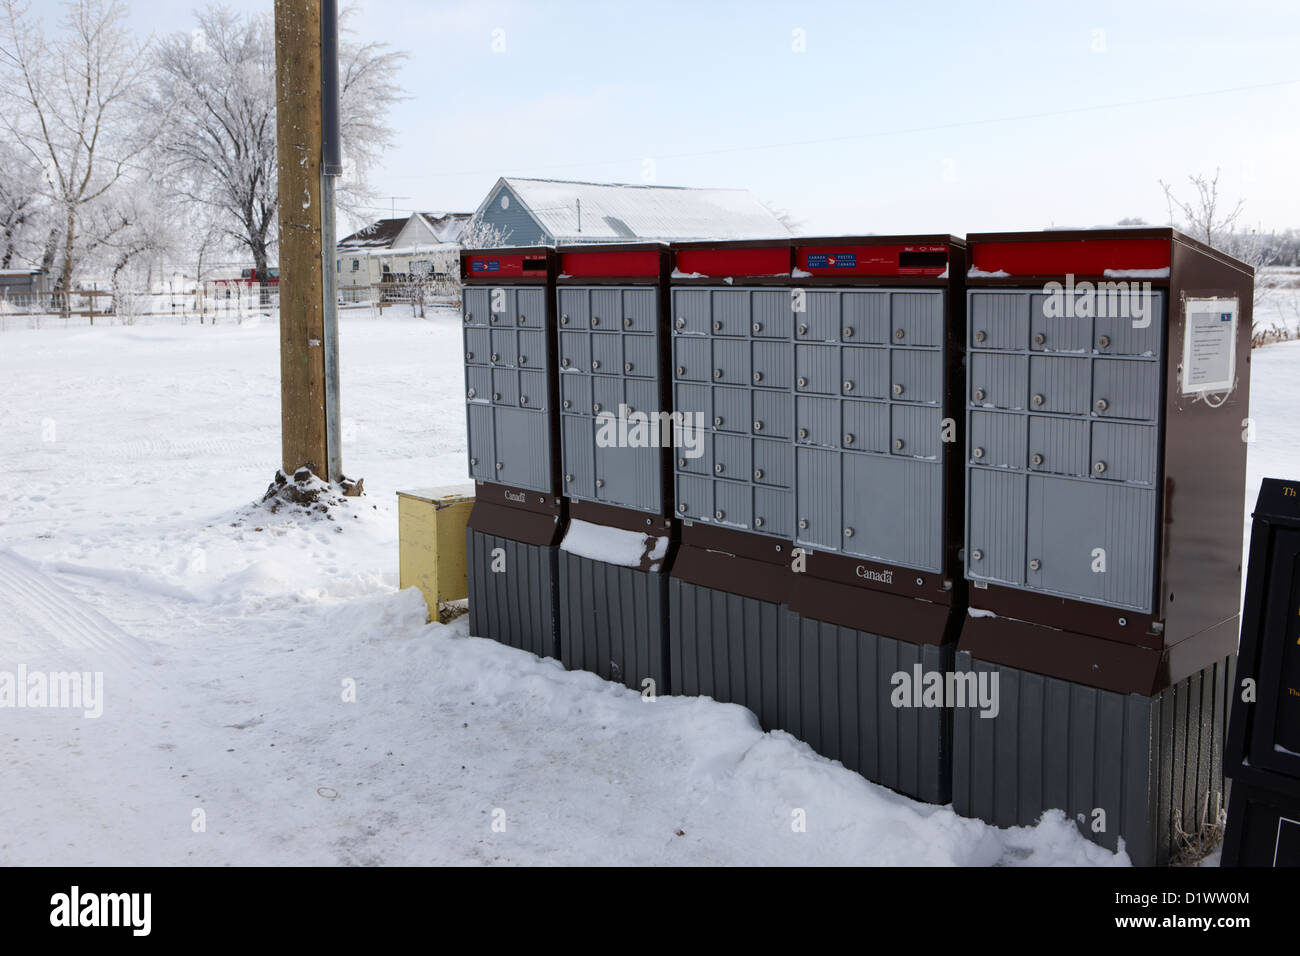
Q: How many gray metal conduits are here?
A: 1